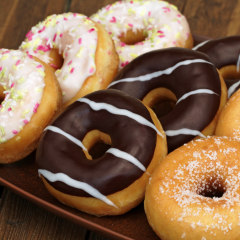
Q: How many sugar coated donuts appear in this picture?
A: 2